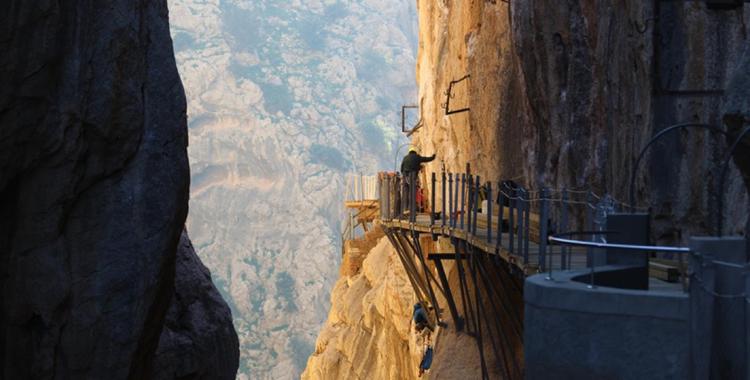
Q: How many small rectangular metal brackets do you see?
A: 2